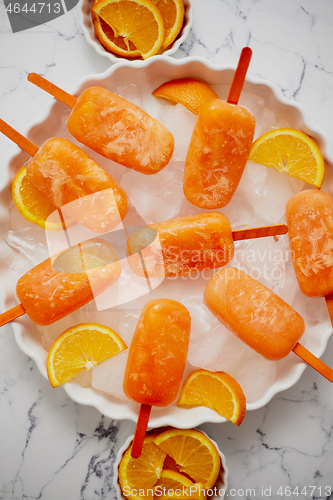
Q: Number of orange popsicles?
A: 8